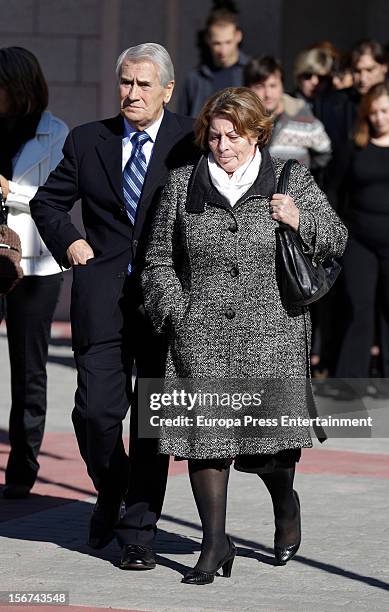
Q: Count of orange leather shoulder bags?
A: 0